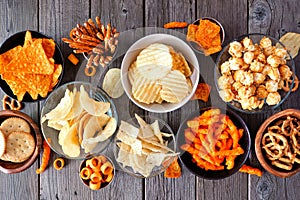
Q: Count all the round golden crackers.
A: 3